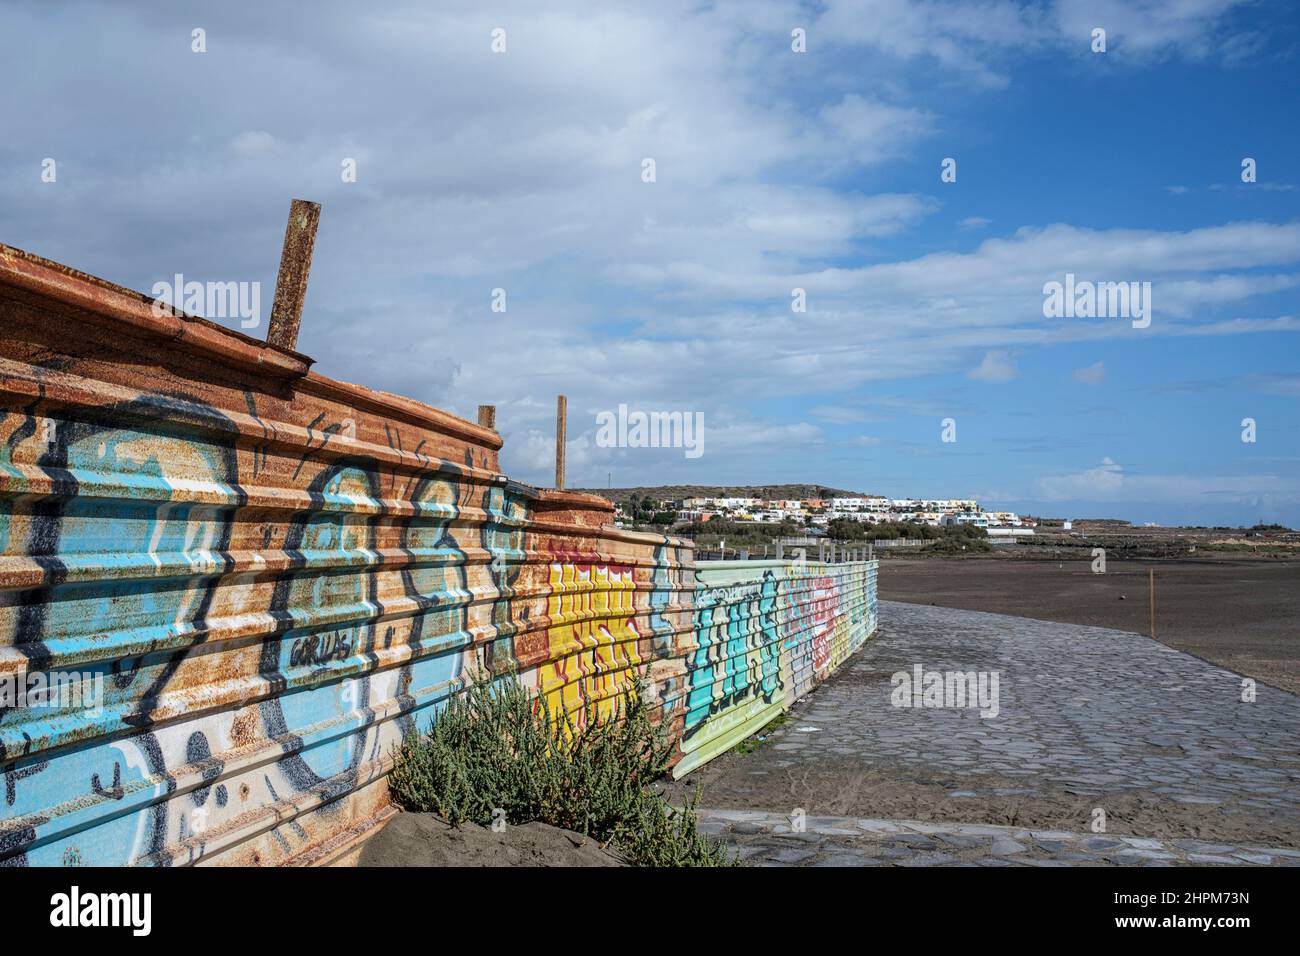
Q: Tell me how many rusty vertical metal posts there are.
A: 3